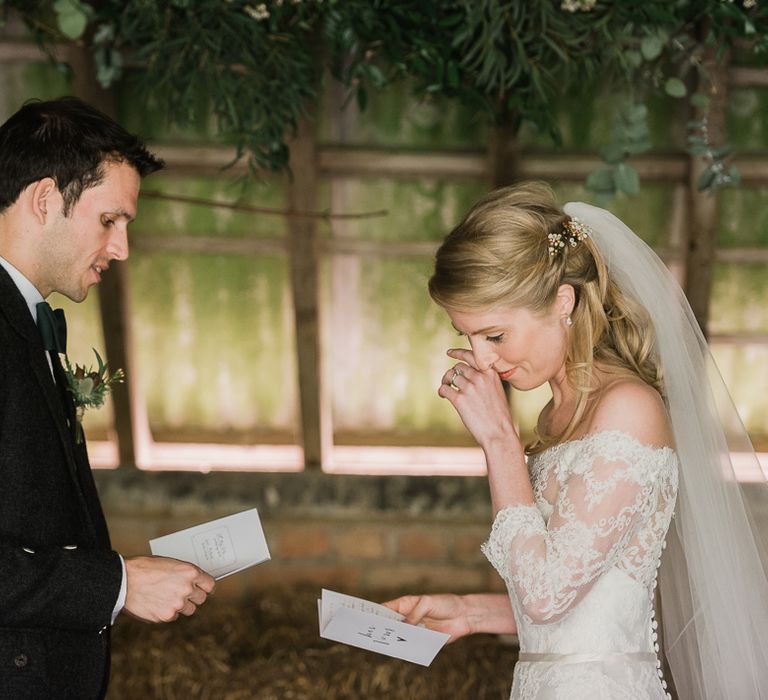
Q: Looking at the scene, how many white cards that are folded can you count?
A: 2